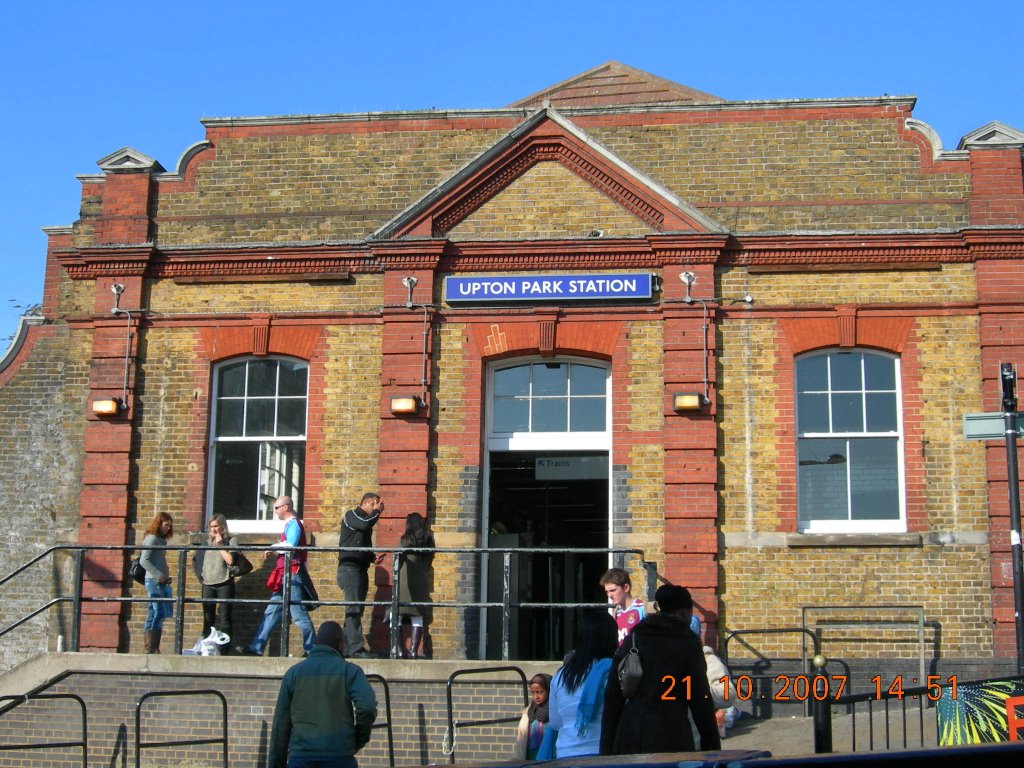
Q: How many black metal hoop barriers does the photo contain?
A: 5